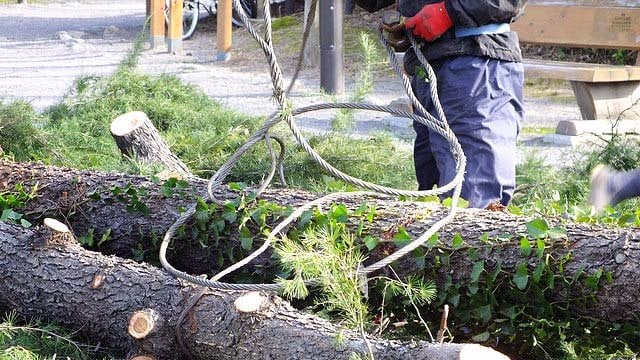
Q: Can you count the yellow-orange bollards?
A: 3